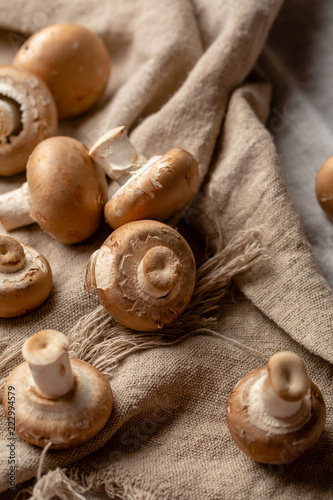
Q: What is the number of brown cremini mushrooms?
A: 9